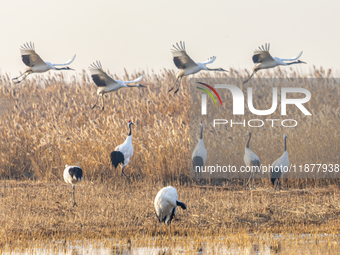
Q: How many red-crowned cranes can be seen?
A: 10